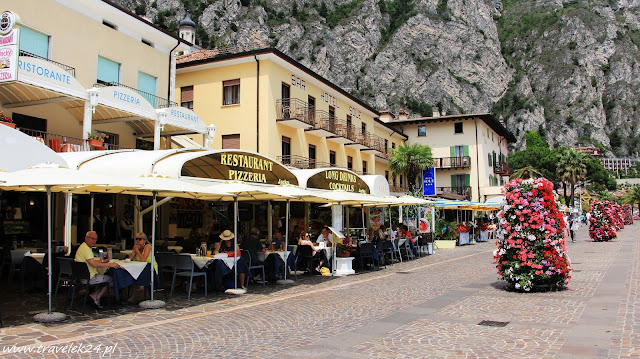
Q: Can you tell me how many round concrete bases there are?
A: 4